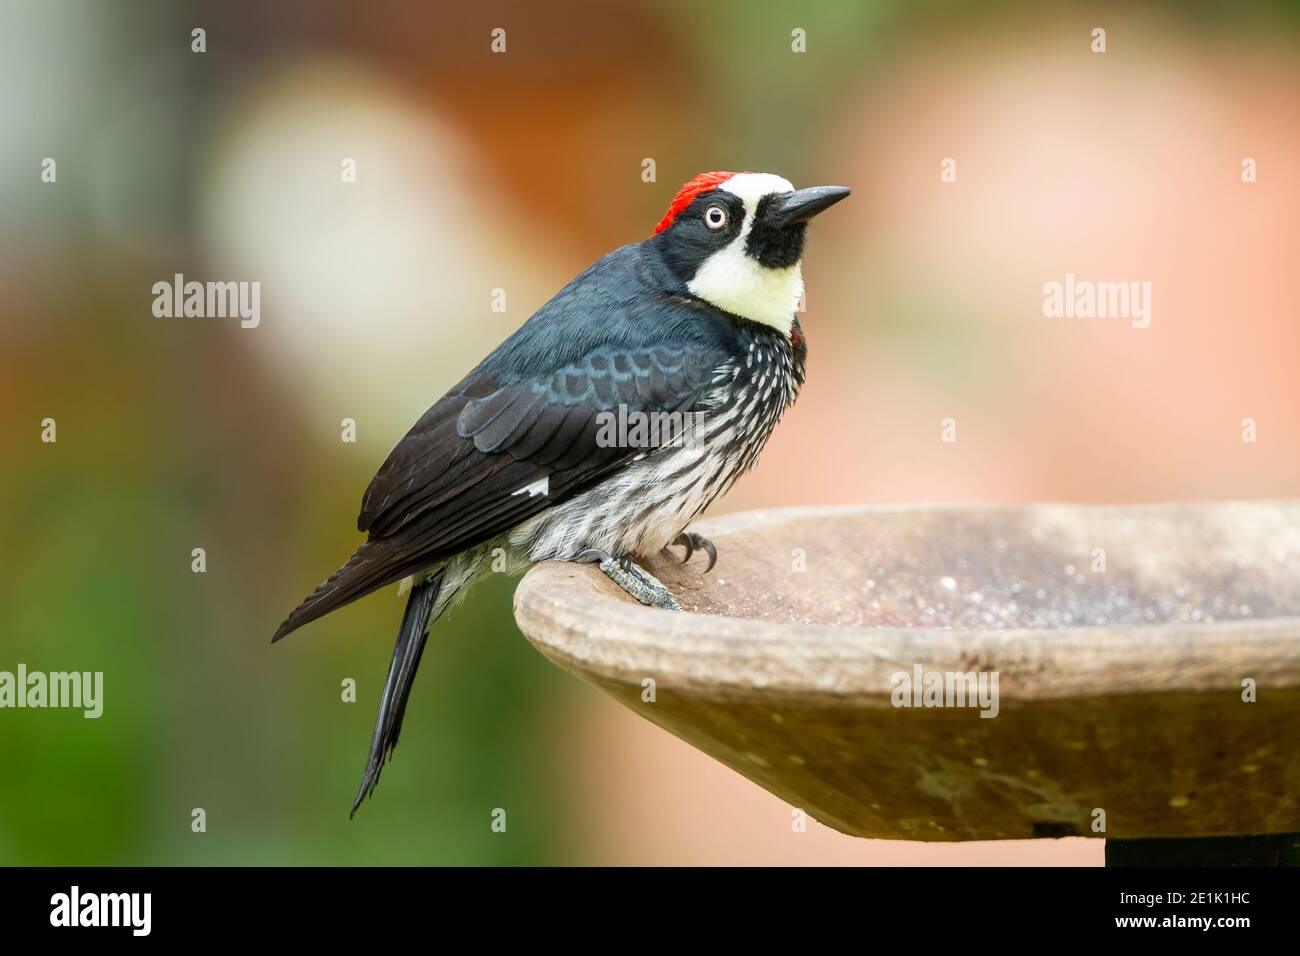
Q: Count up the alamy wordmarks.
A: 6